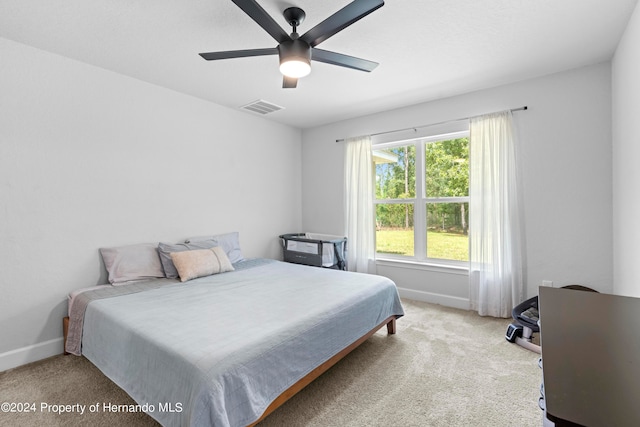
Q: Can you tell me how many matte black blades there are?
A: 5